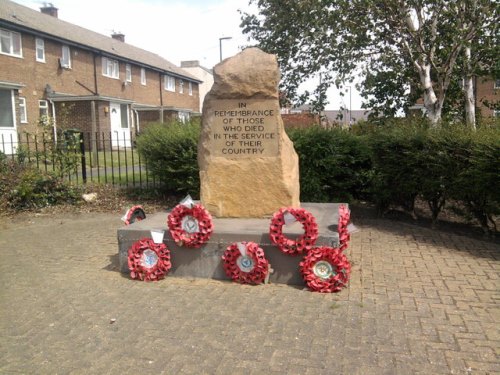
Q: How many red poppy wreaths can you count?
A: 7